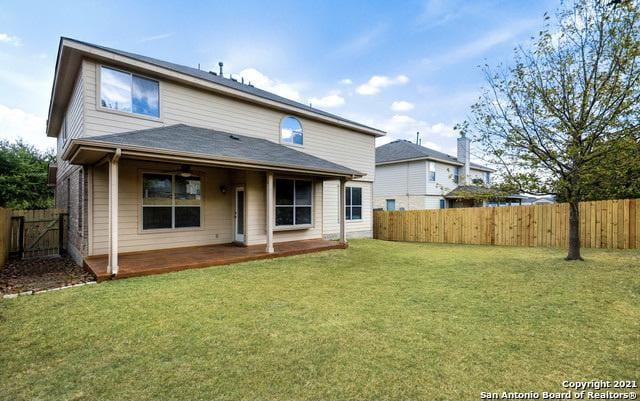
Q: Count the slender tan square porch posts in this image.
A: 3